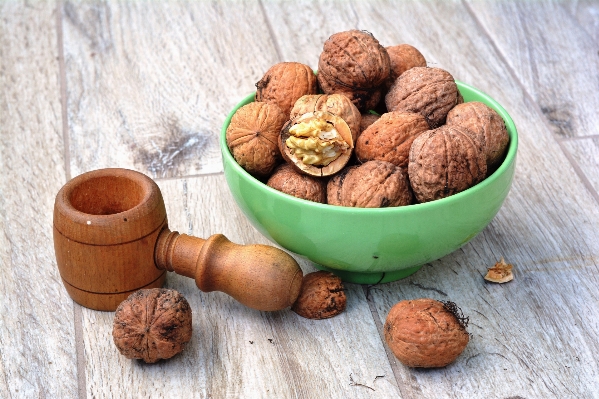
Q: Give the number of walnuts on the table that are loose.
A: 3